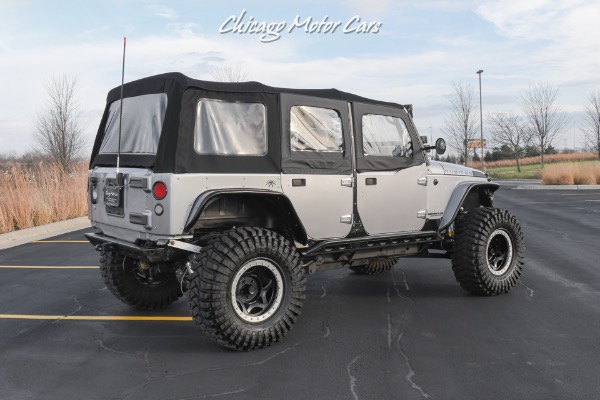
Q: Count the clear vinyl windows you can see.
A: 4